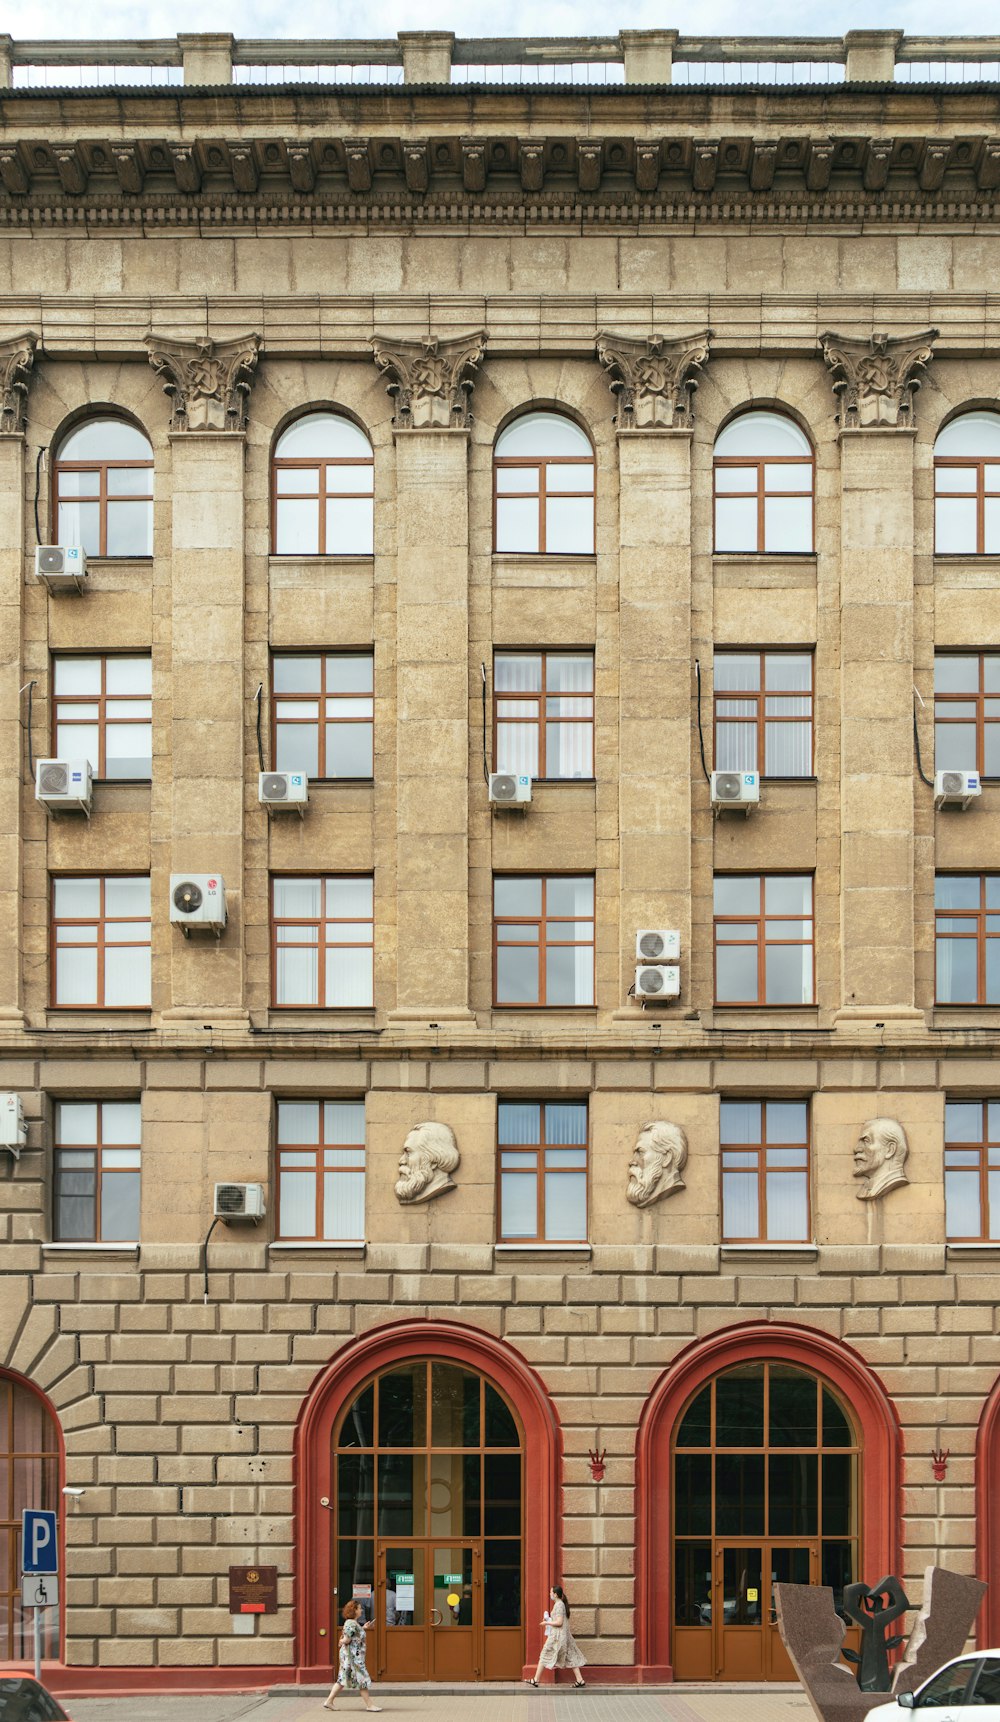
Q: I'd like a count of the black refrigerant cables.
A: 7